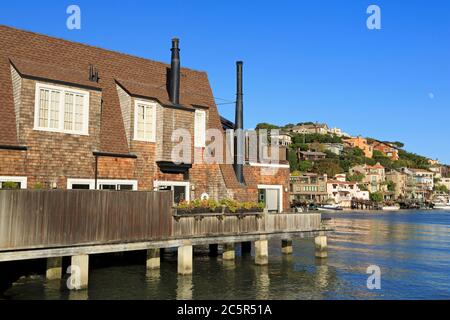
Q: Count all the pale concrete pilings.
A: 8